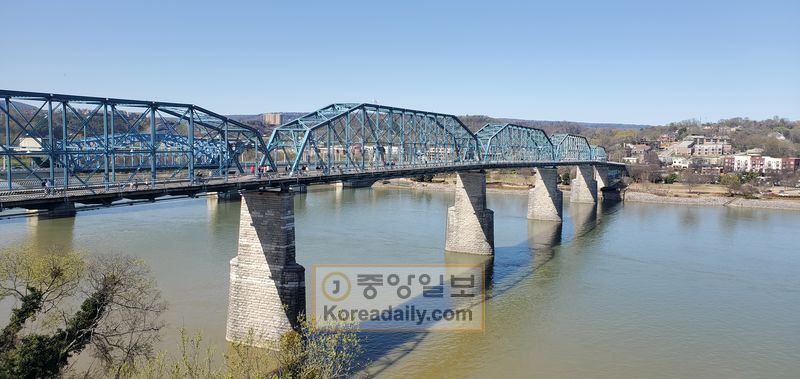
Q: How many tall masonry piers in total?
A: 5